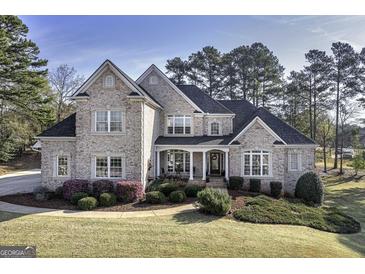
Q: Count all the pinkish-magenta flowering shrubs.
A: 3